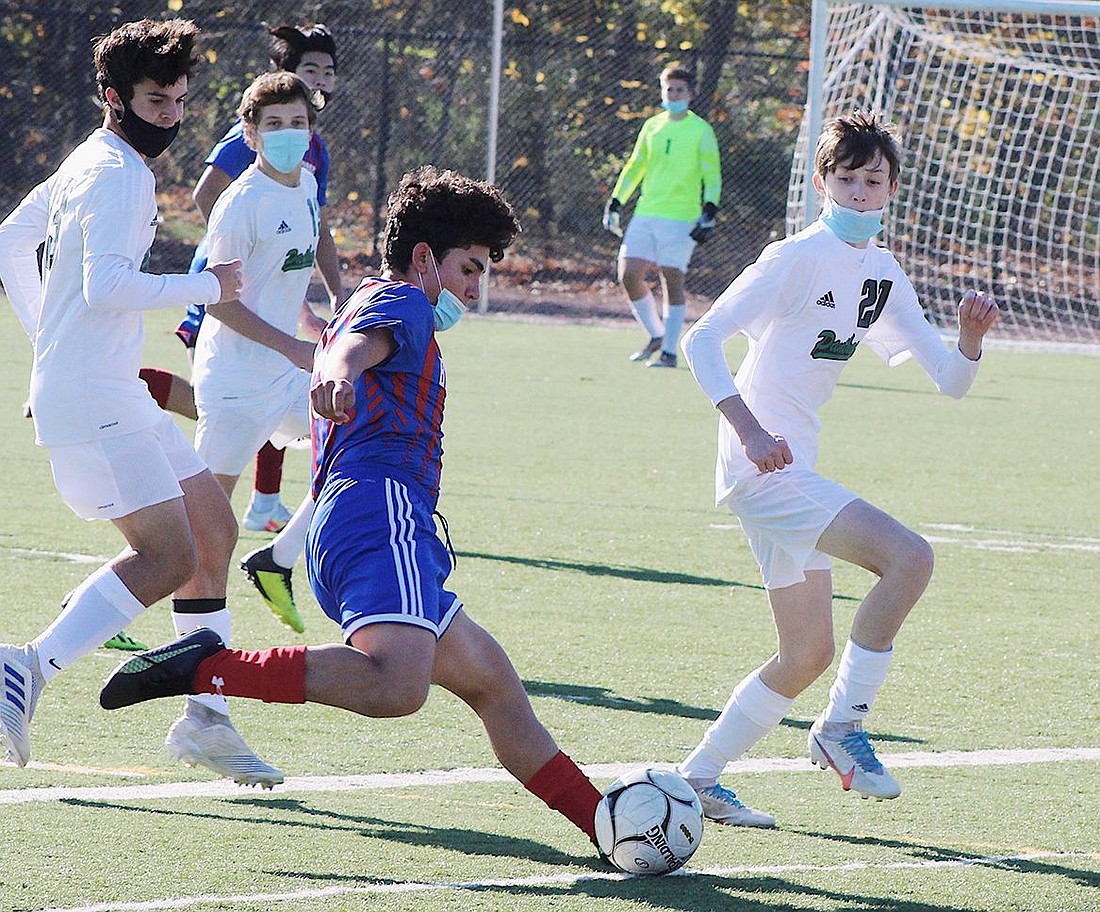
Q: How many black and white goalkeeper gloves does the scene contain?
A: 2